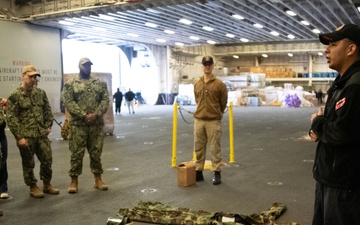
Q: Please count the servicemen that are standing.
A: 4